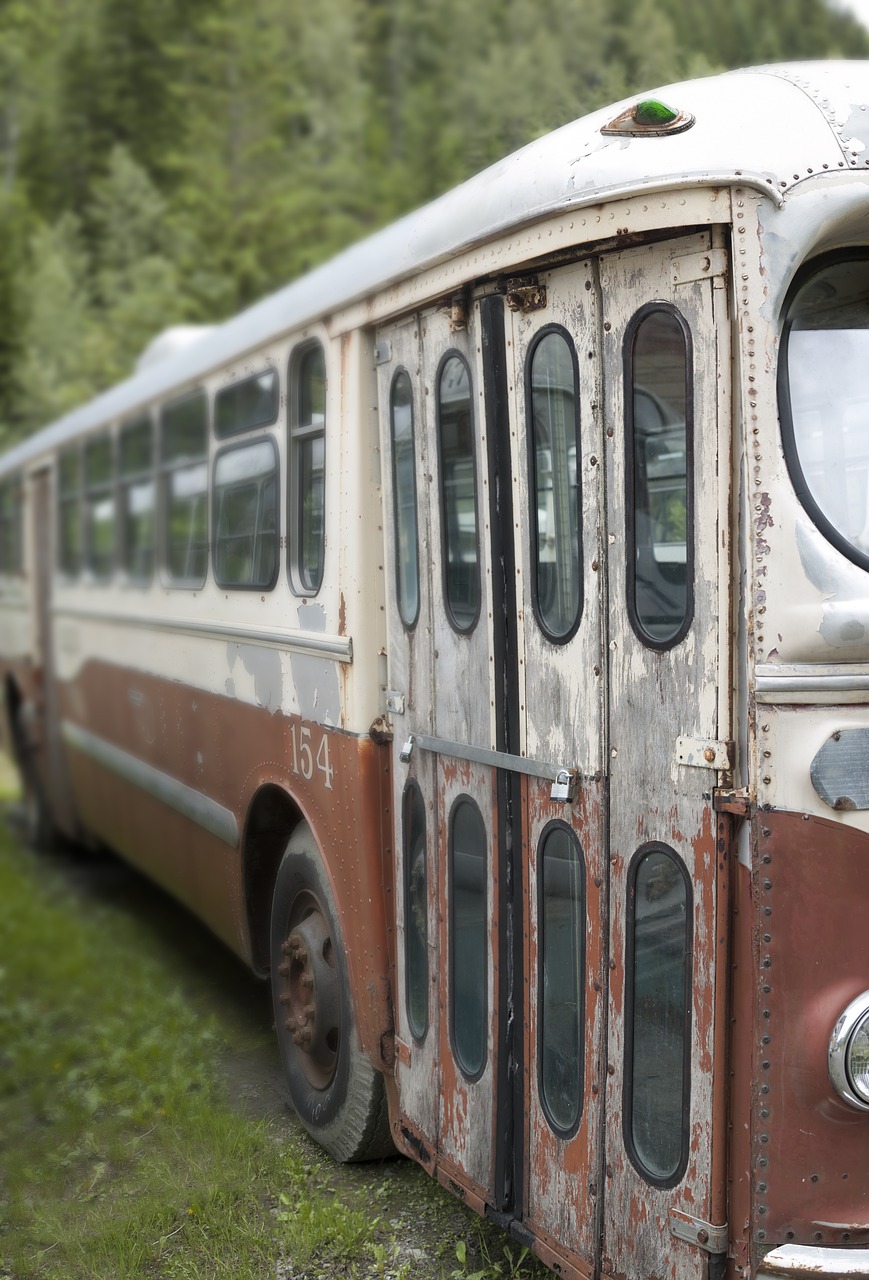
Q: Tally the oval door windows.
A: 8